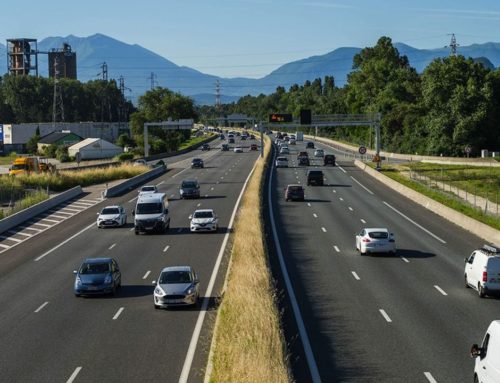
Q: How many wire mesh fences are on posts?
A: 1